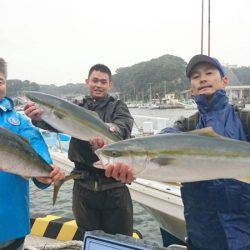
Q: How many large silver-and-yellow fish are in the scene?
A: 3